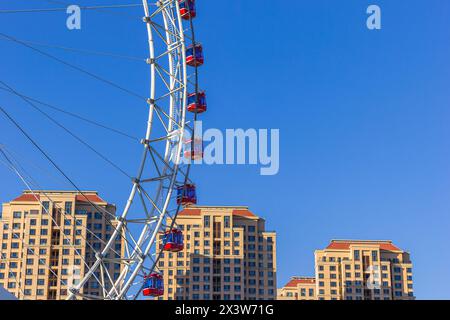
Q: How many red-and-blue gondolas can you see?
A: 7